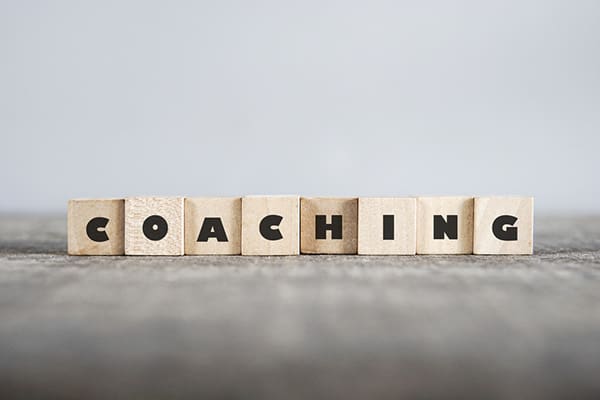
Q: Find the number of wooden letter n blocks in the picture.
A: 1